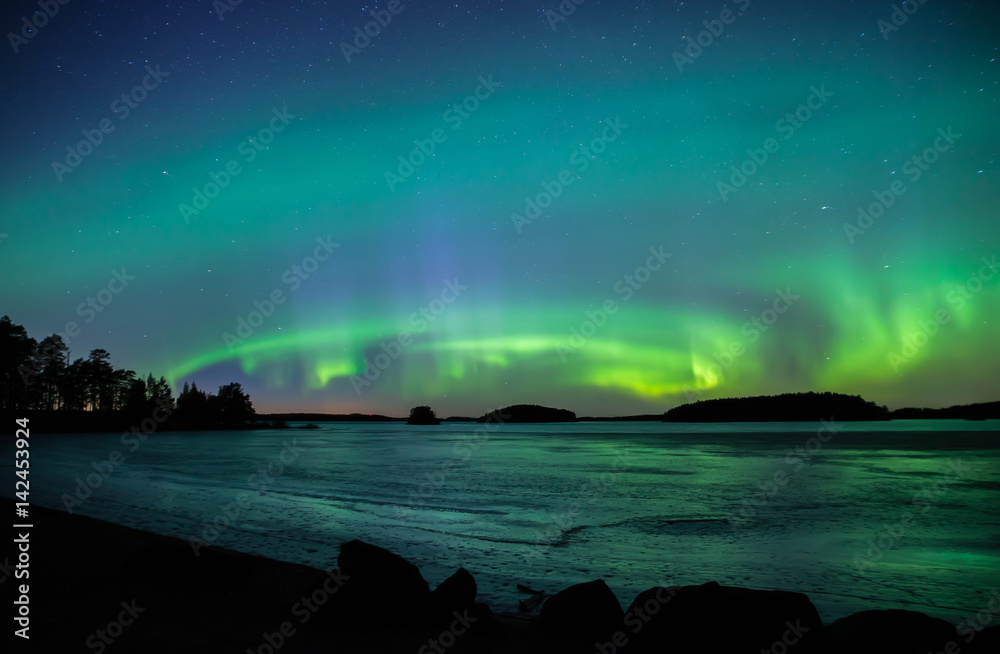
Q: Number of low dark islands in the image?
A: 3